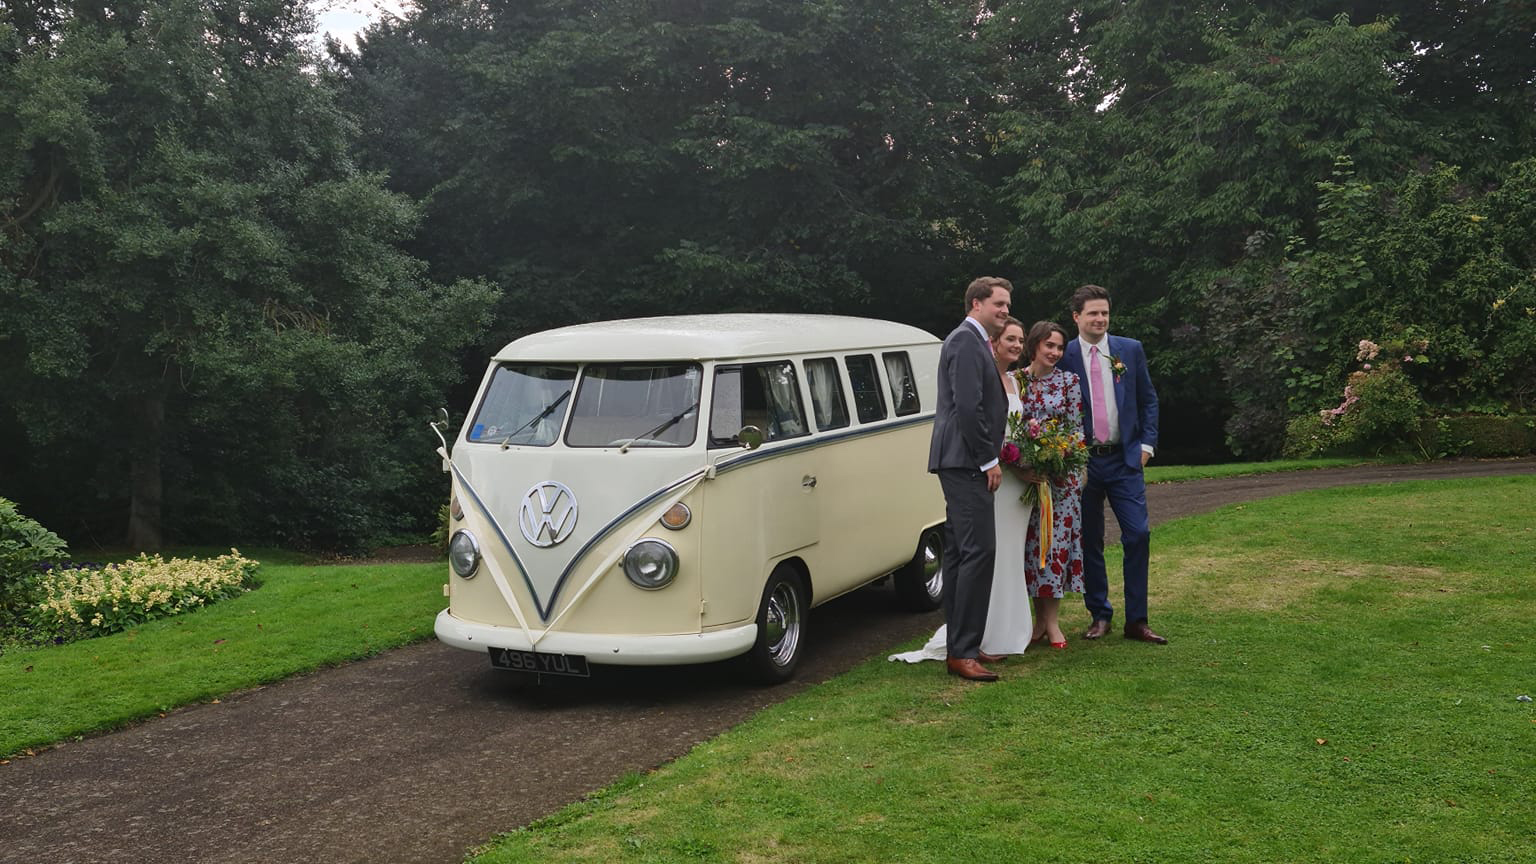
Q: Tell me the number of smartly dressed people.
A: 4